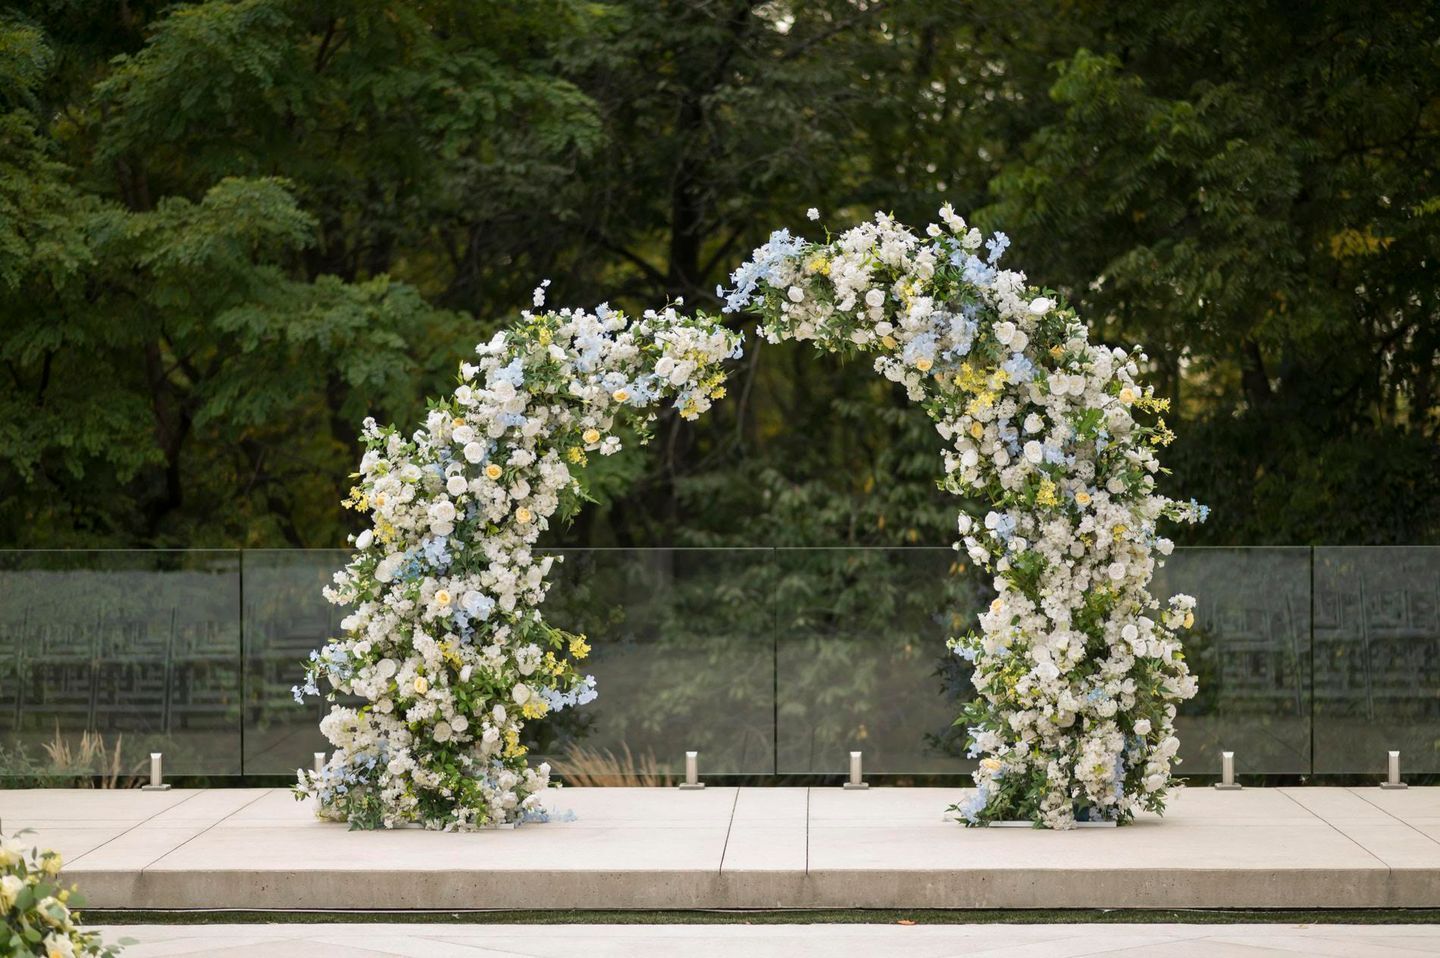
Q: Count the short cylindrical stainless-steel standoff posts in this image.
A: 6